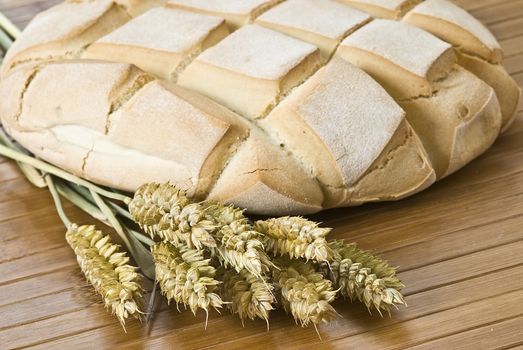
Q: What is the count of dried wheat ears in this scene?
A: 8